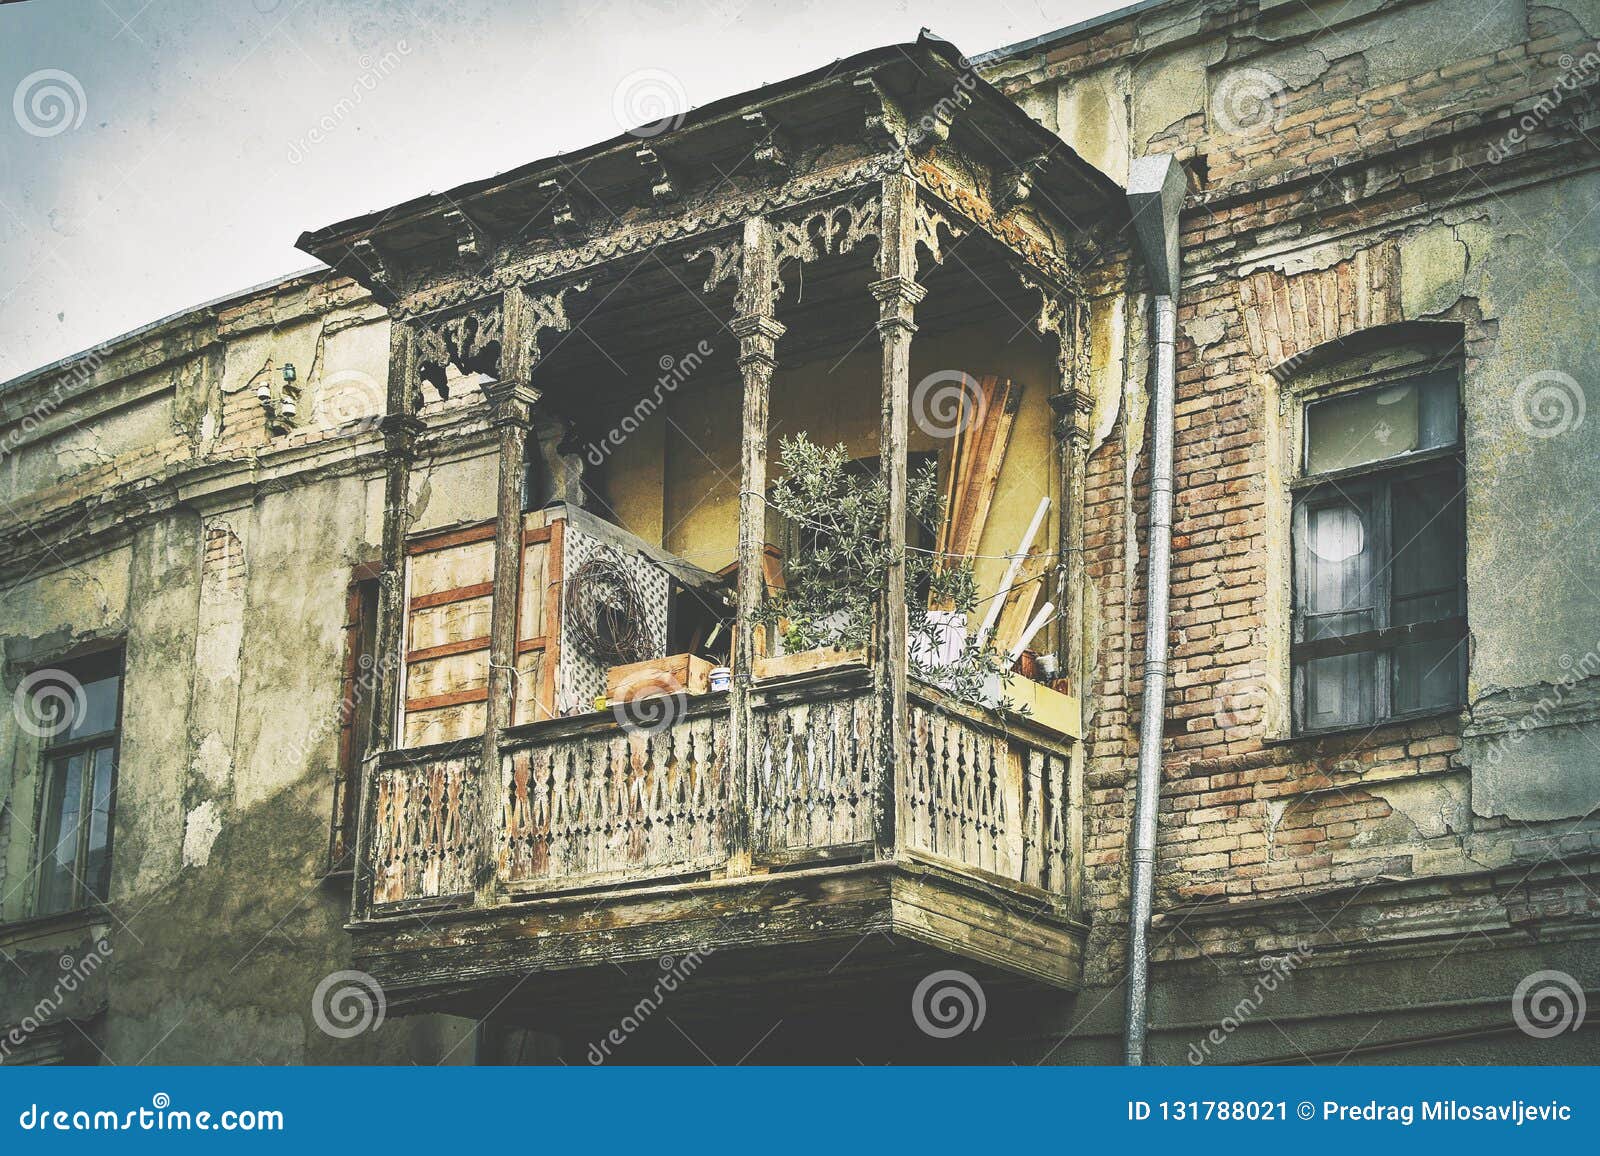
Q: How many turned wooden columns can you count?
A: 5